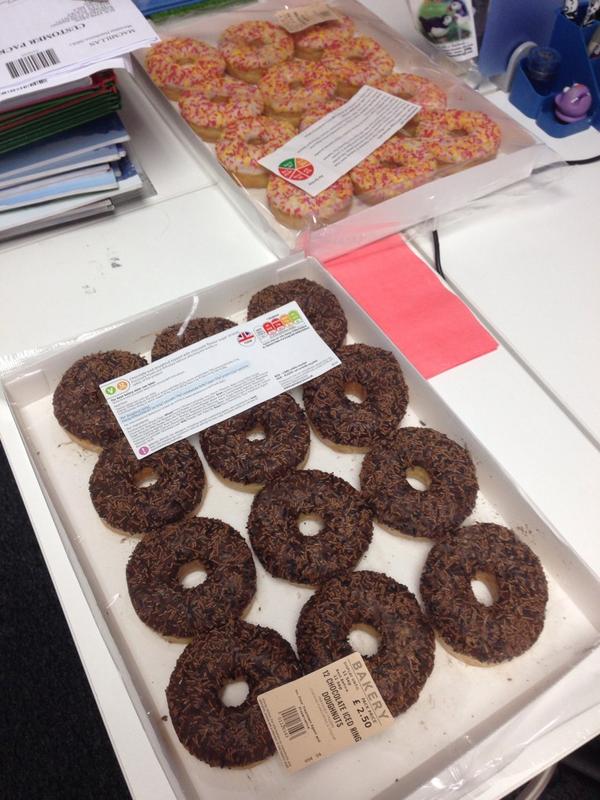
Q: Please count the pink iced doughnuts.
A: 12